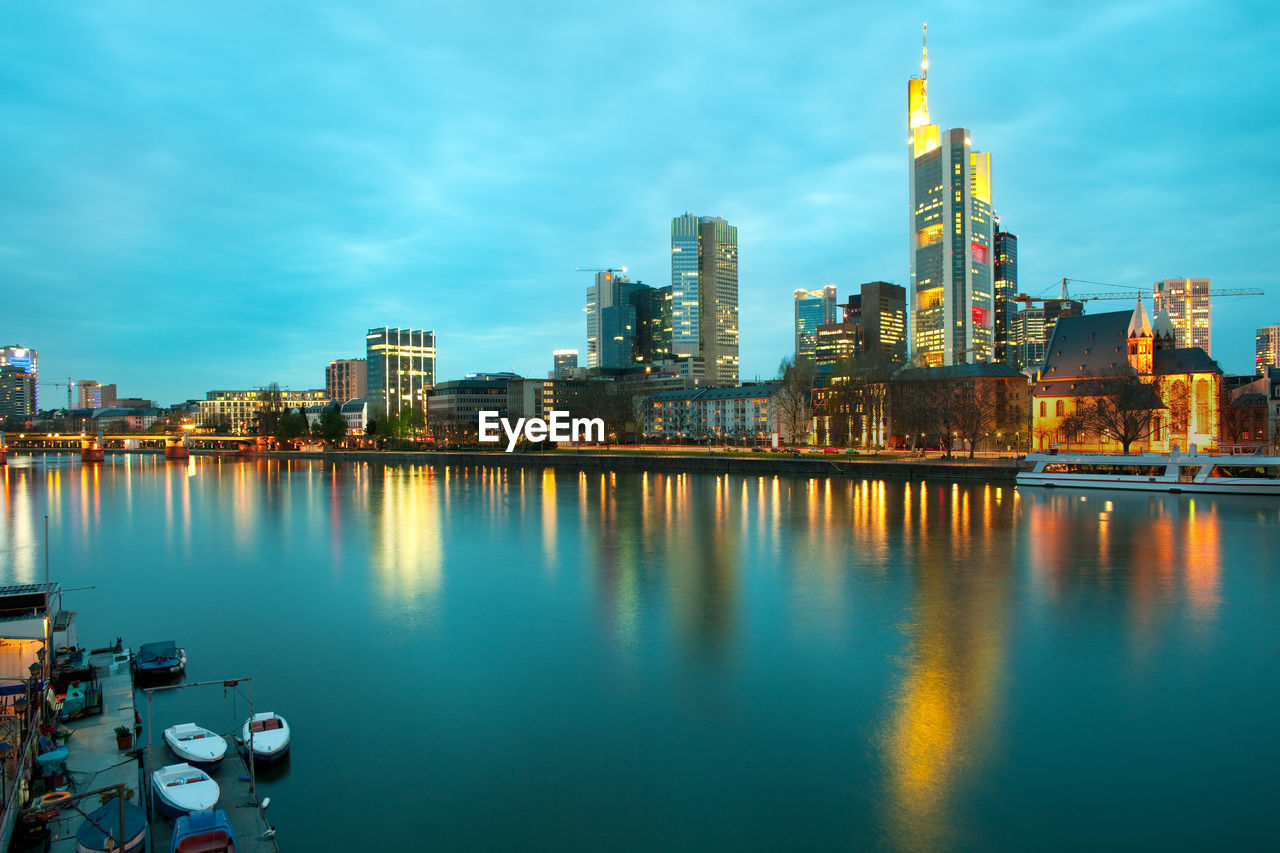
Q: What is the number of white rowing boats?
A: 3